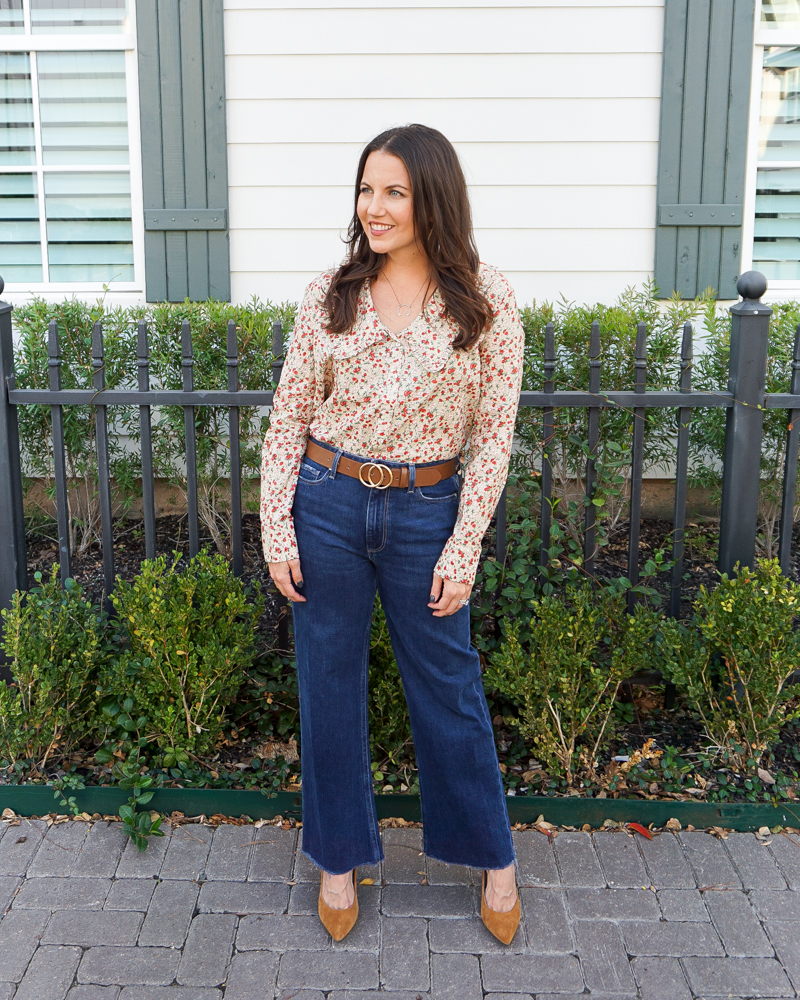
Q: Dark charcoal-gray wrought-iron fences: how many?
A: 1